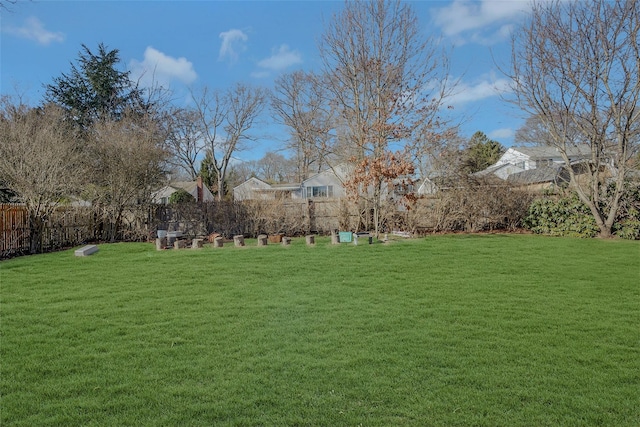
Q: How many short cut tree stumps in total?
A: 9